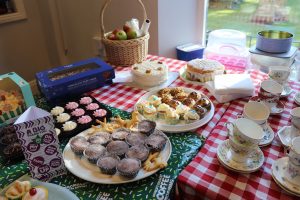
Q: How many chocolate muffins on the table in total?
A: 11